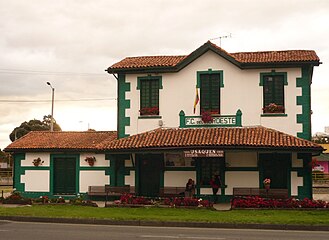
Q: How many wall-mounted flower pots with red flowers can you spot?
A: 2